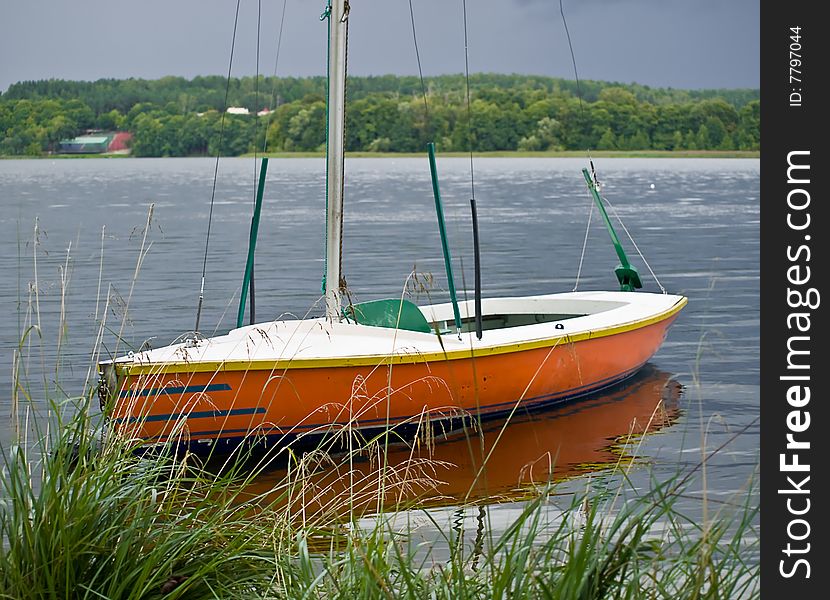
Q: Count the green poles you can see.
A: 3